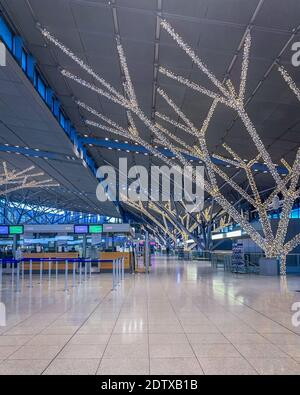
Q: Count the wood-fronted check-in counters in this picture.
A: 2